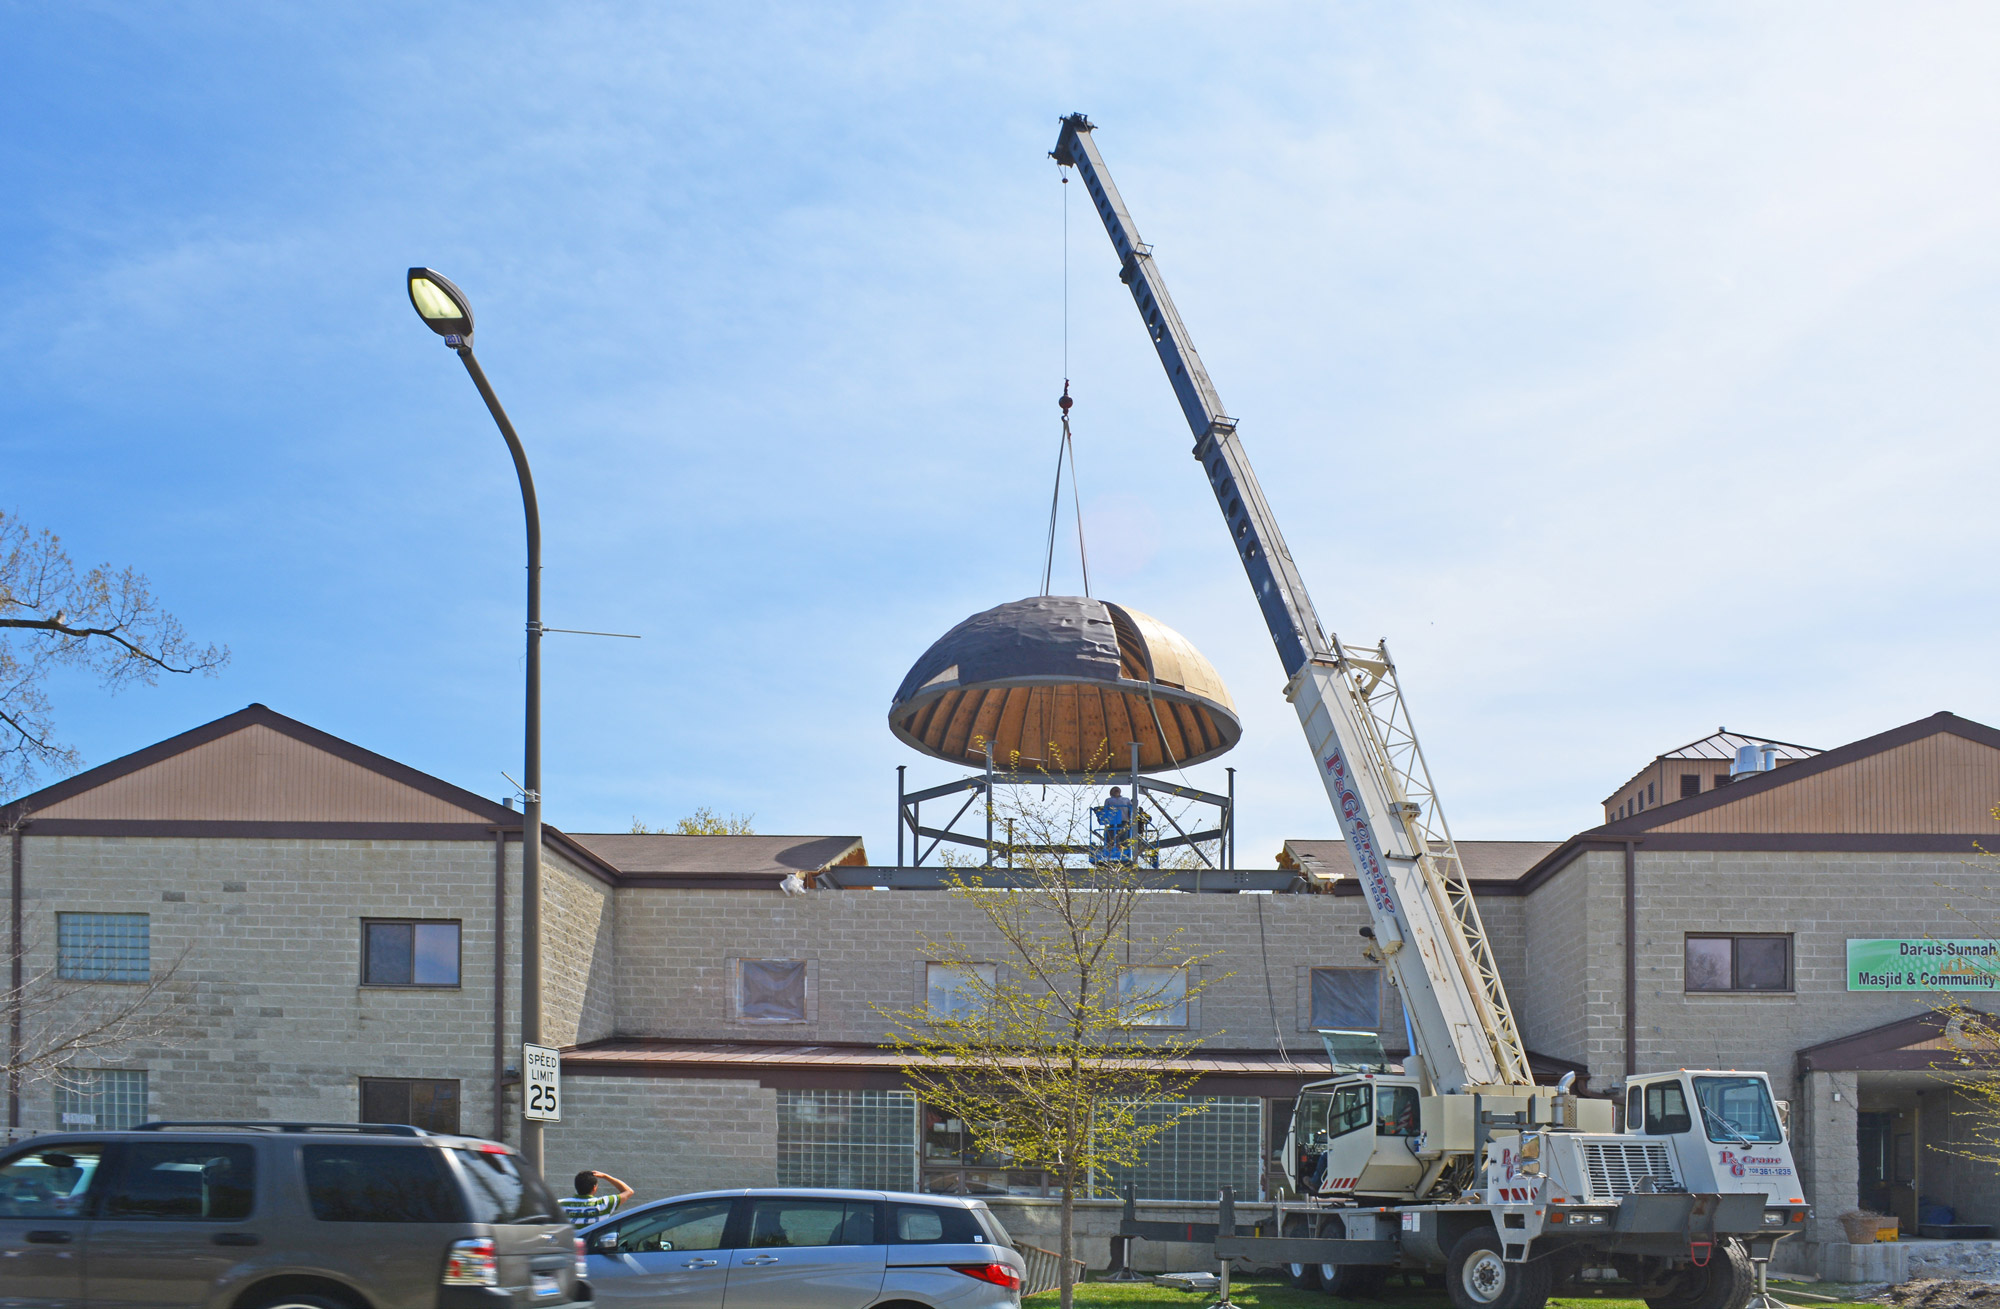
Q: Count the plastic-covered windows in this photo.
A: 4